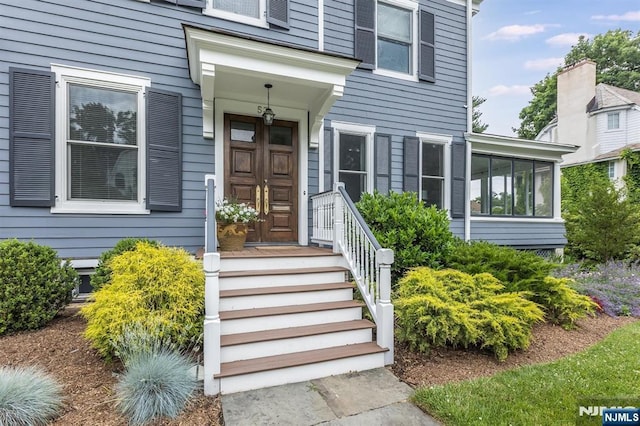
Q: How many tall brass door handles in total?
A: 2